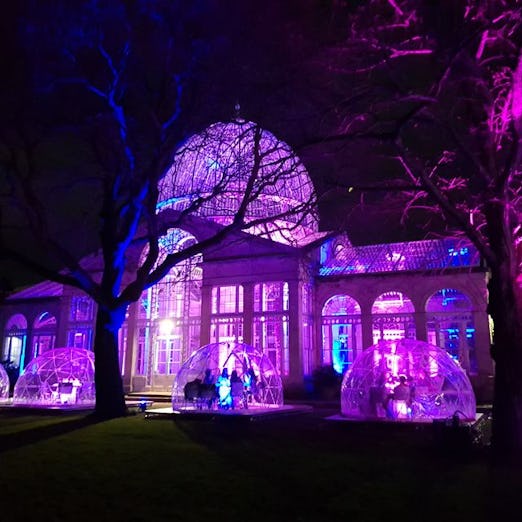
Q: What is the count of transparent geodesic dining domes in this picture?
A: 4